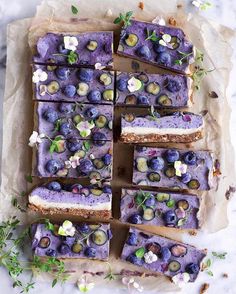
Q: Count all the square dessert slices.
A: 12